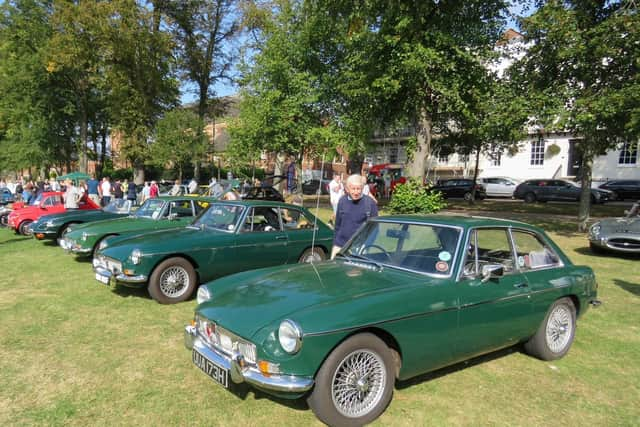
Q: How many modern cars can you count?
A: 4